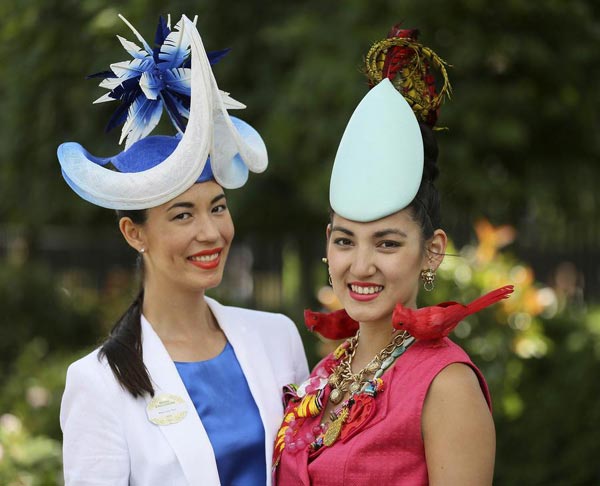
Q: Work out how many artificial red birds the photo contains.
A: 2